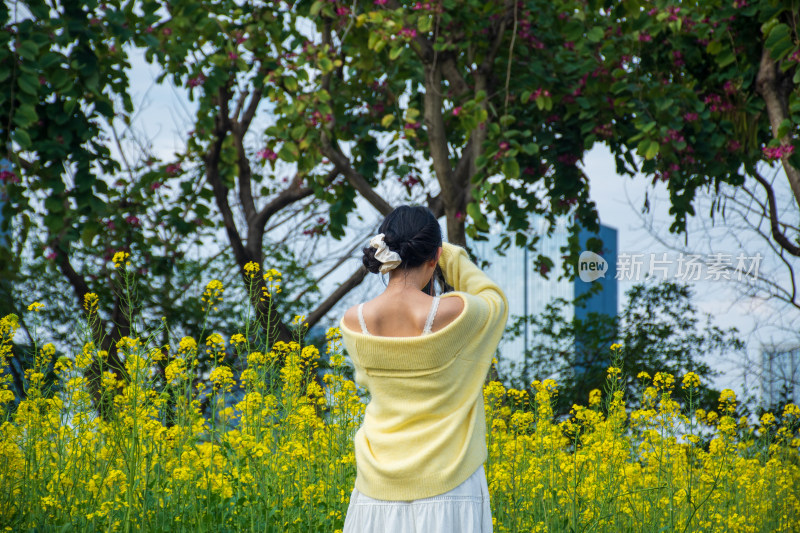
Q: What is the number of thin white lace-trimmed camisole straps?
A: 2